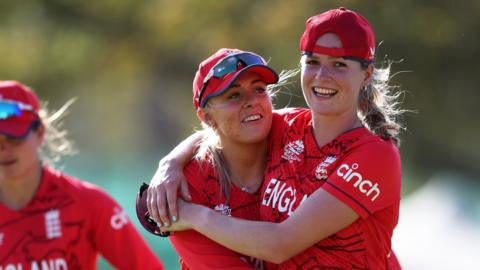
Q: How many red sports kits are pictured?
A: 3